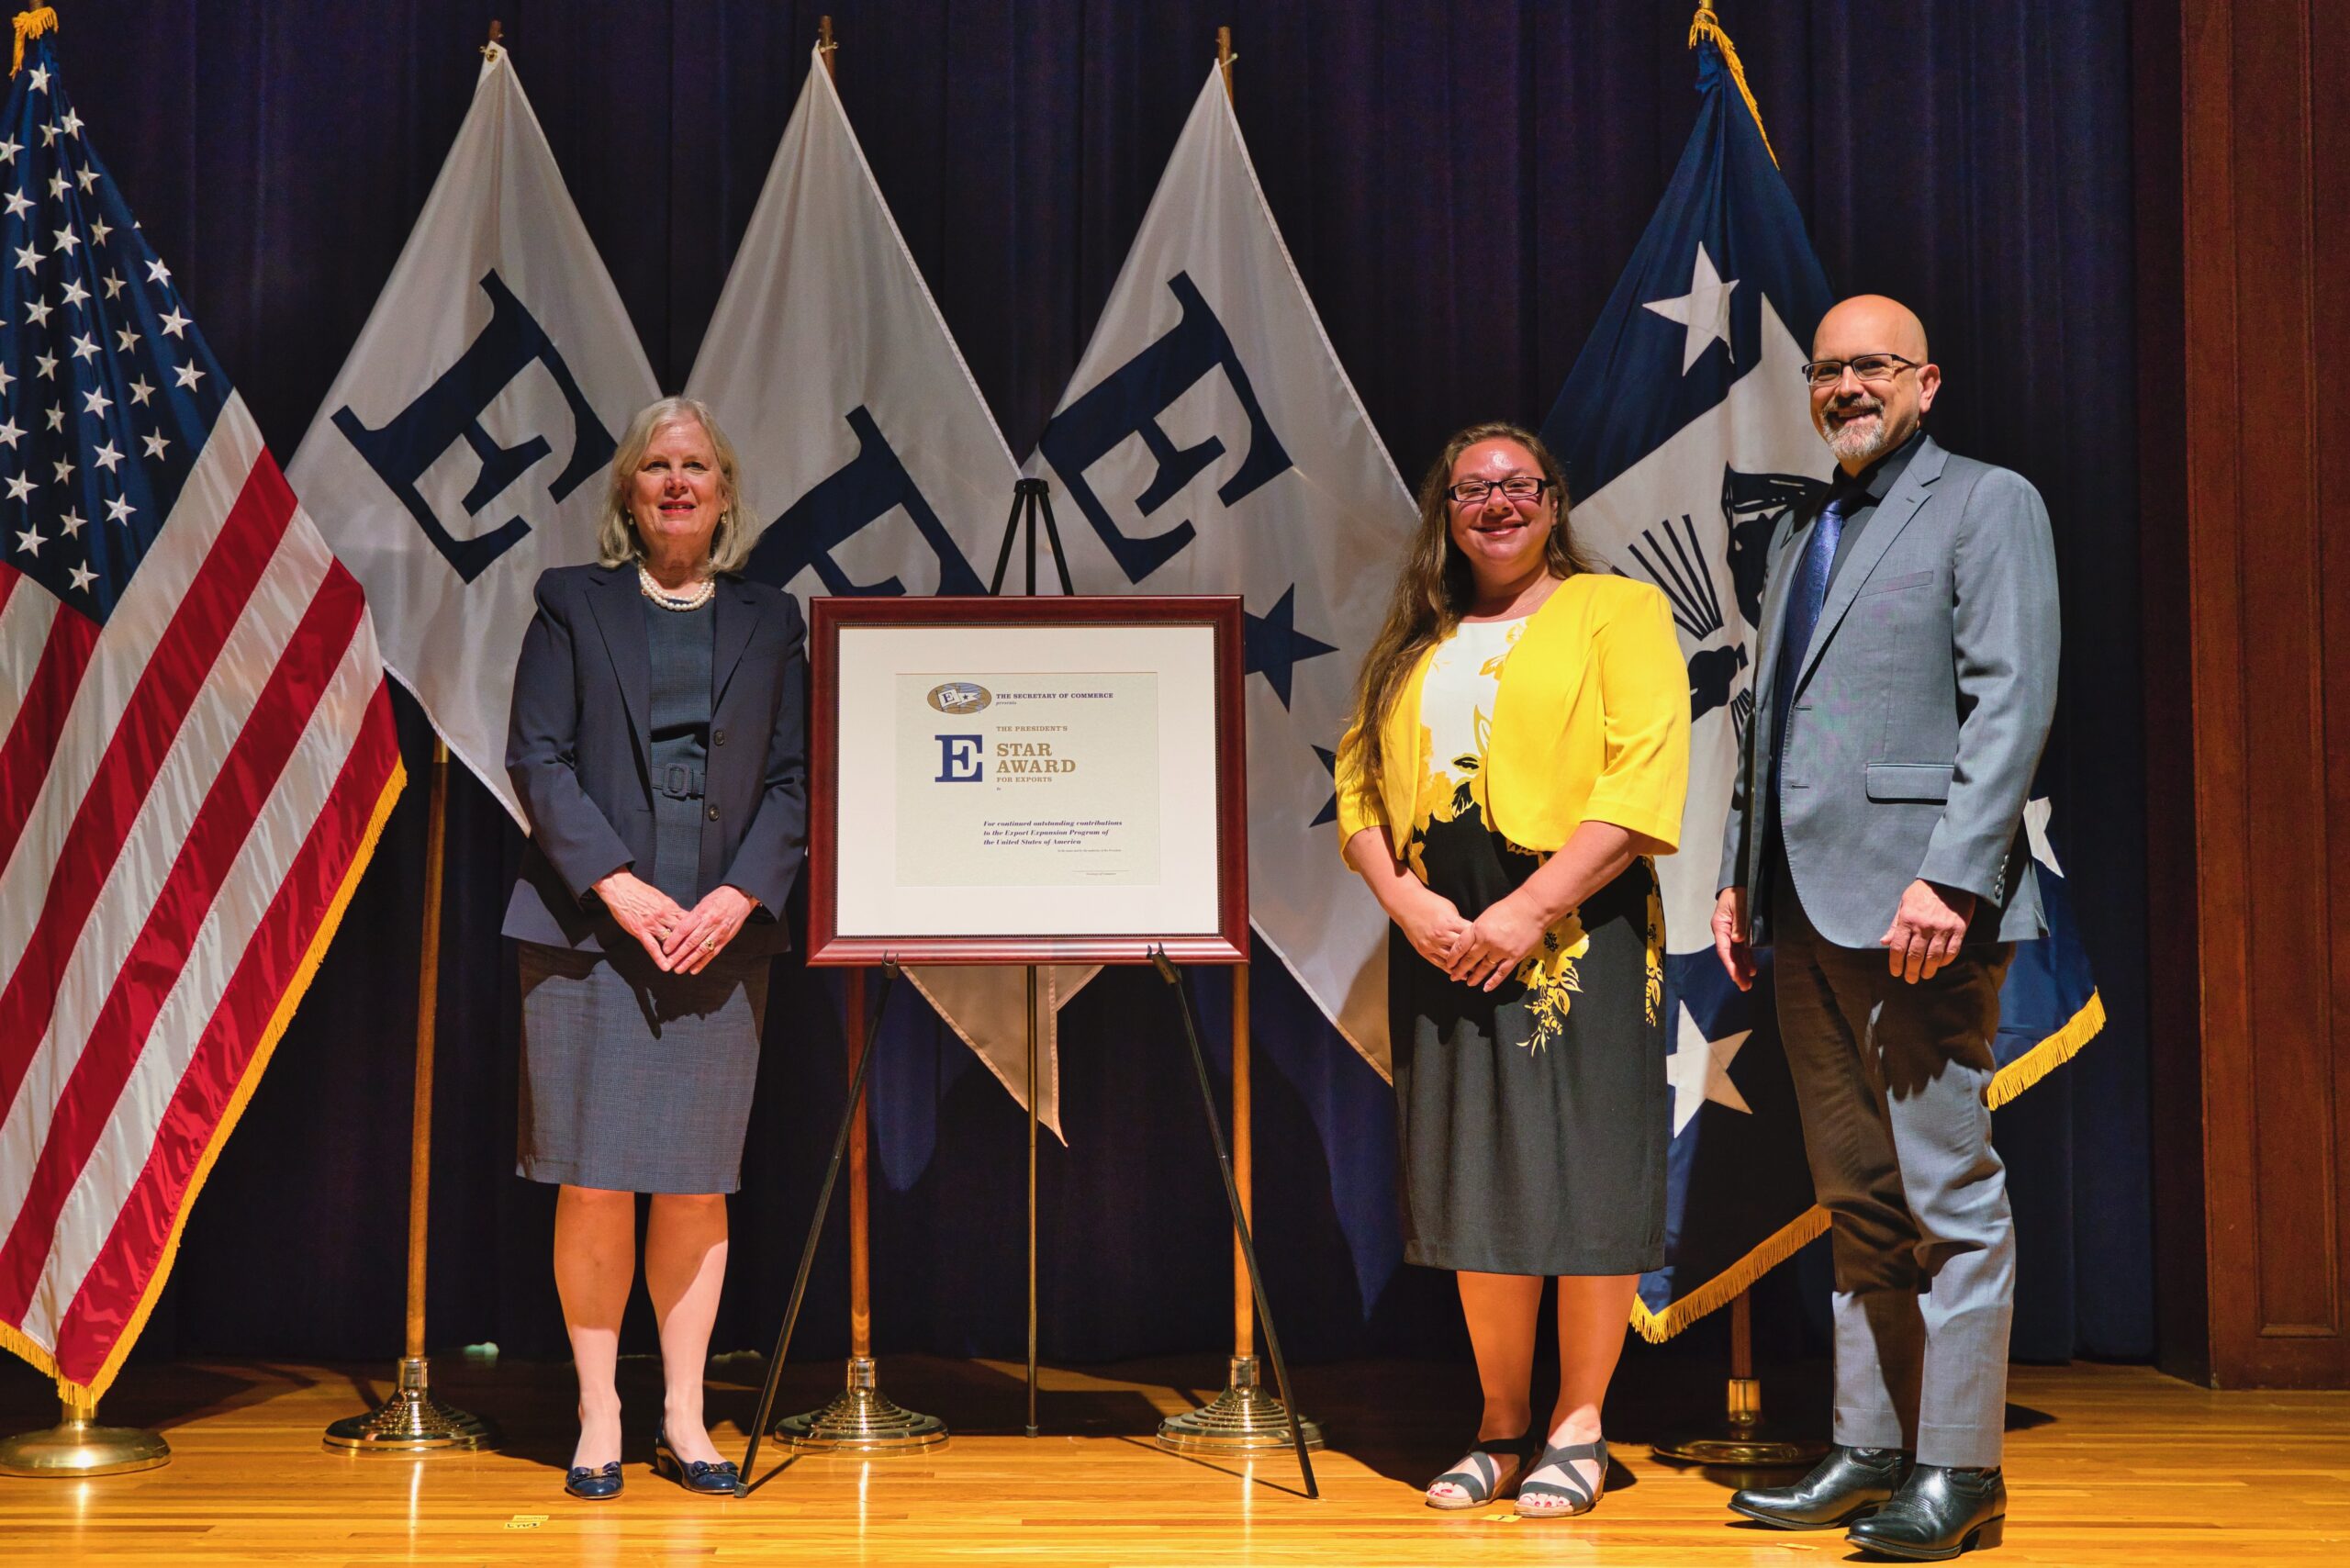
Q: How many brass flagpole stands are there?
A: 5